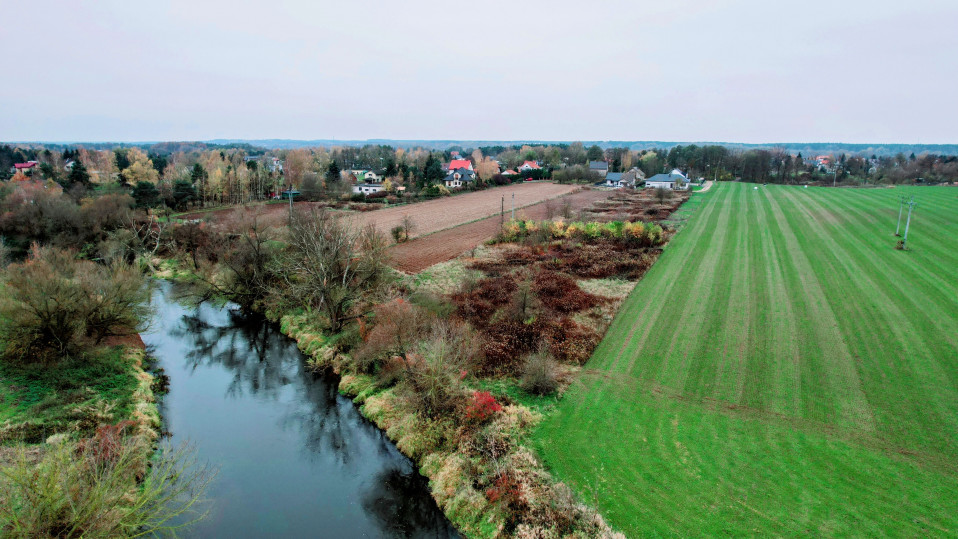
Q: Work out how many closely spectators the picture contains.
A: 0